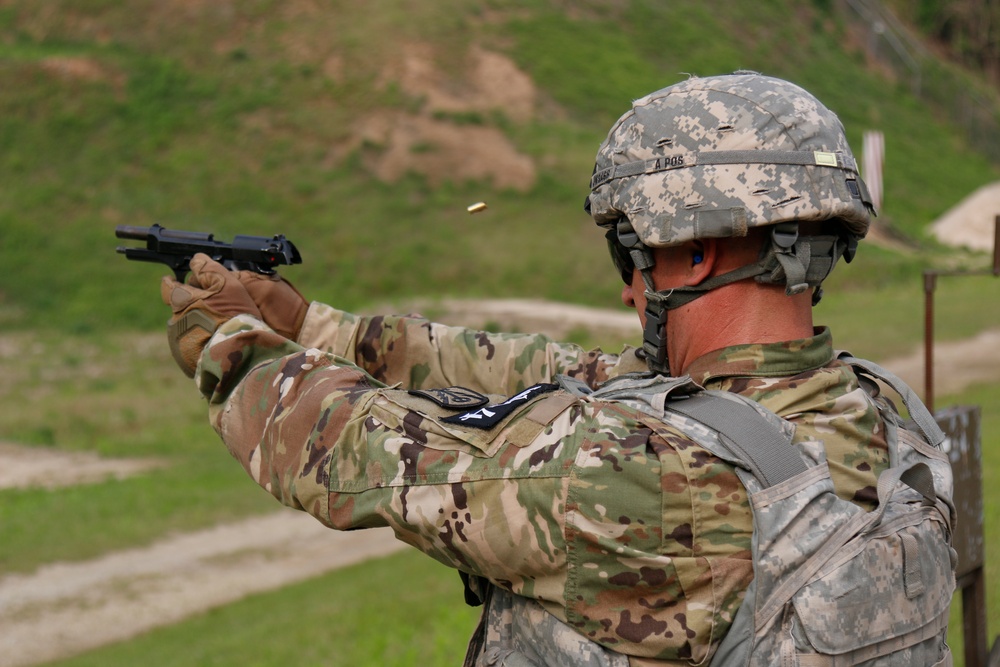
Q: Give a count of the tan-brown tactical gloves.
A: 2